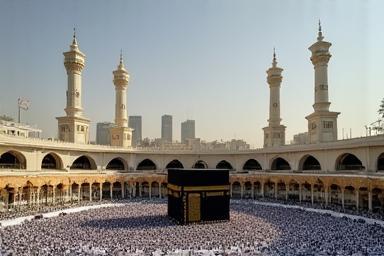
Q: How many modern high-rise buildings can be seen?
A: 4